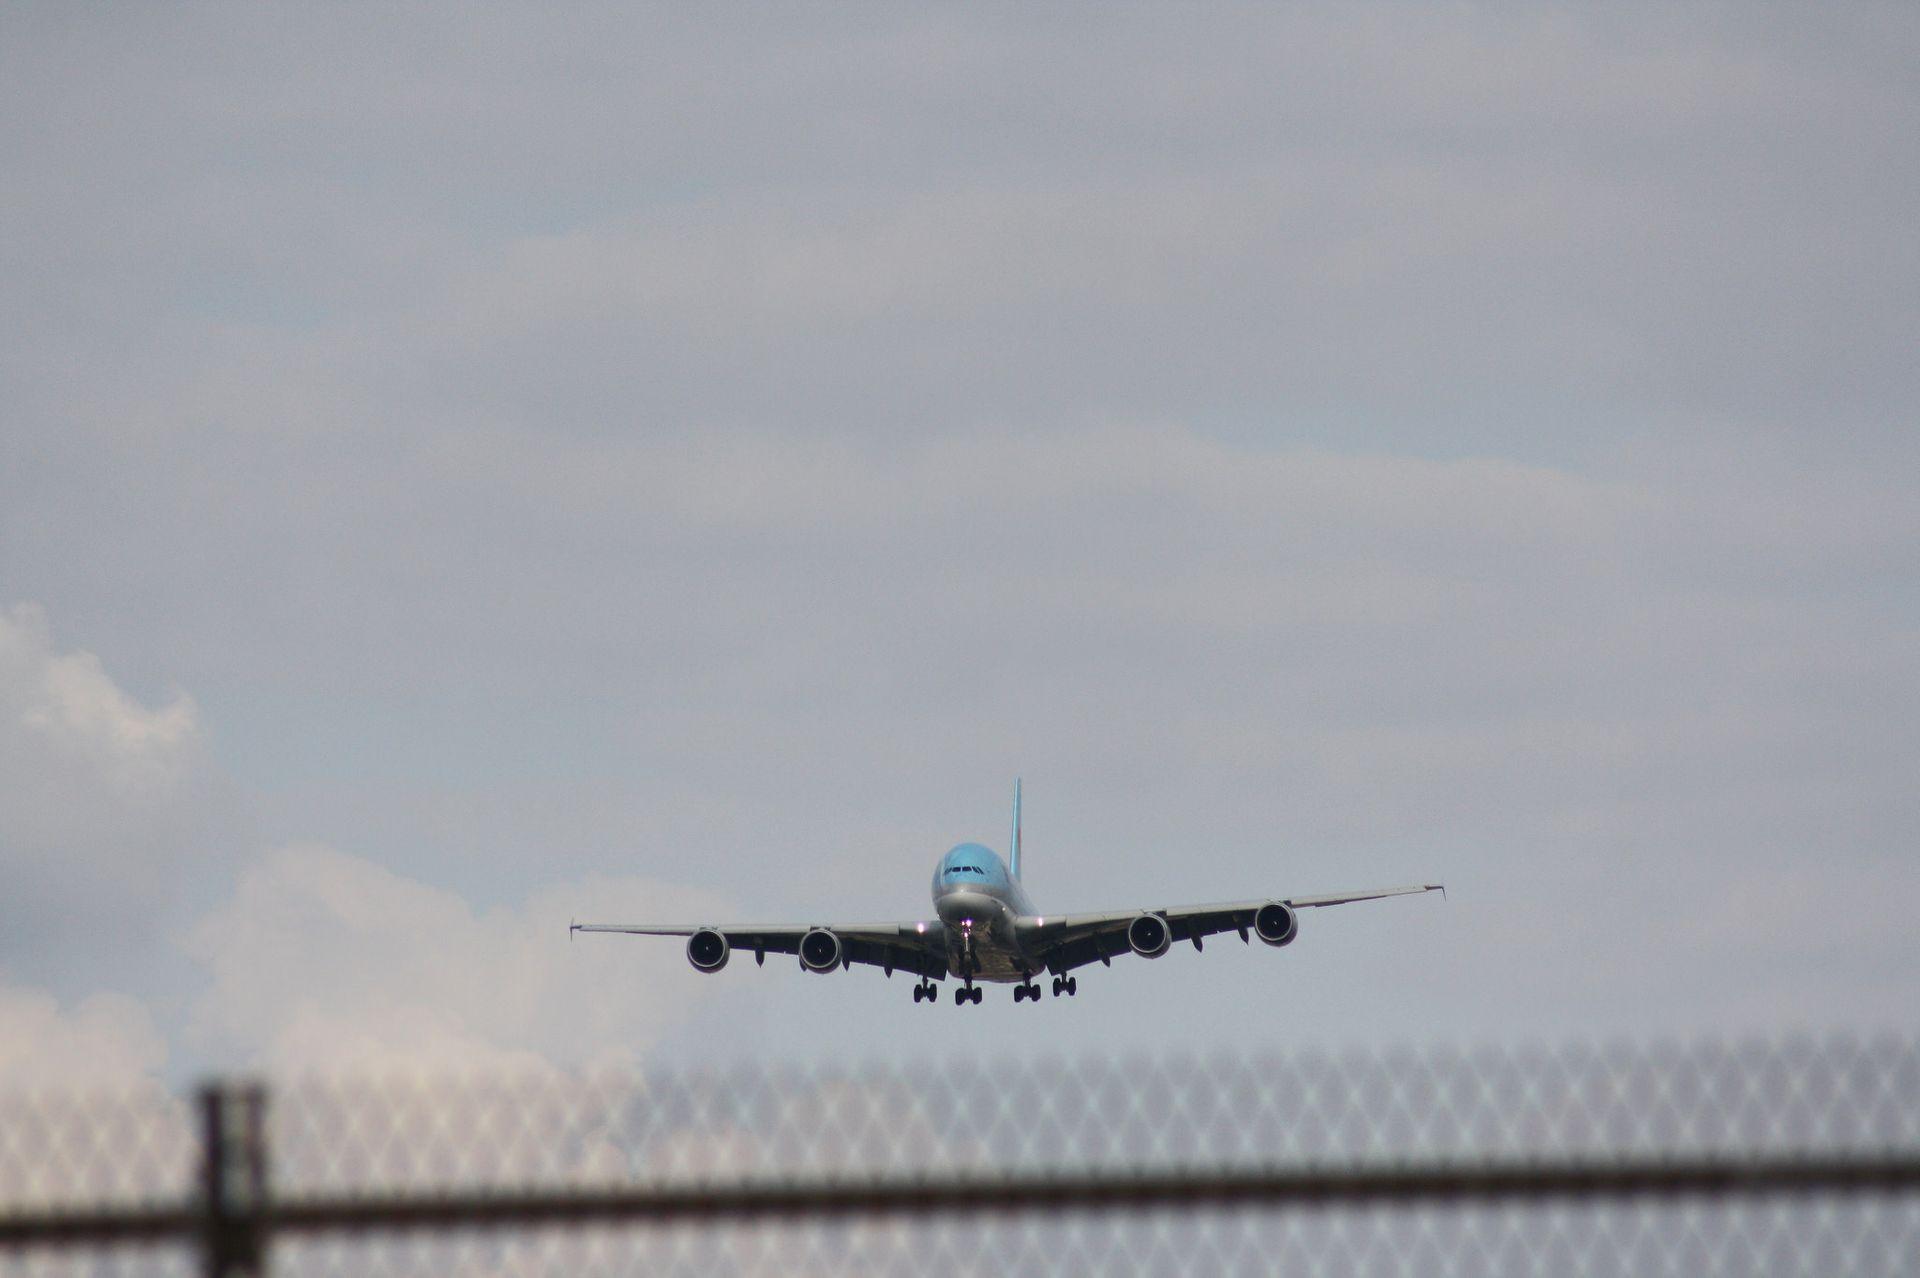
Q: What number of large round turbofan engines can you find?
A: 4